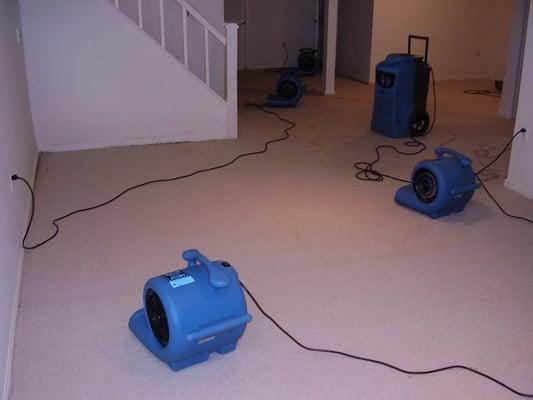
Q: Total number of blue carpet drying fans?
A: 4